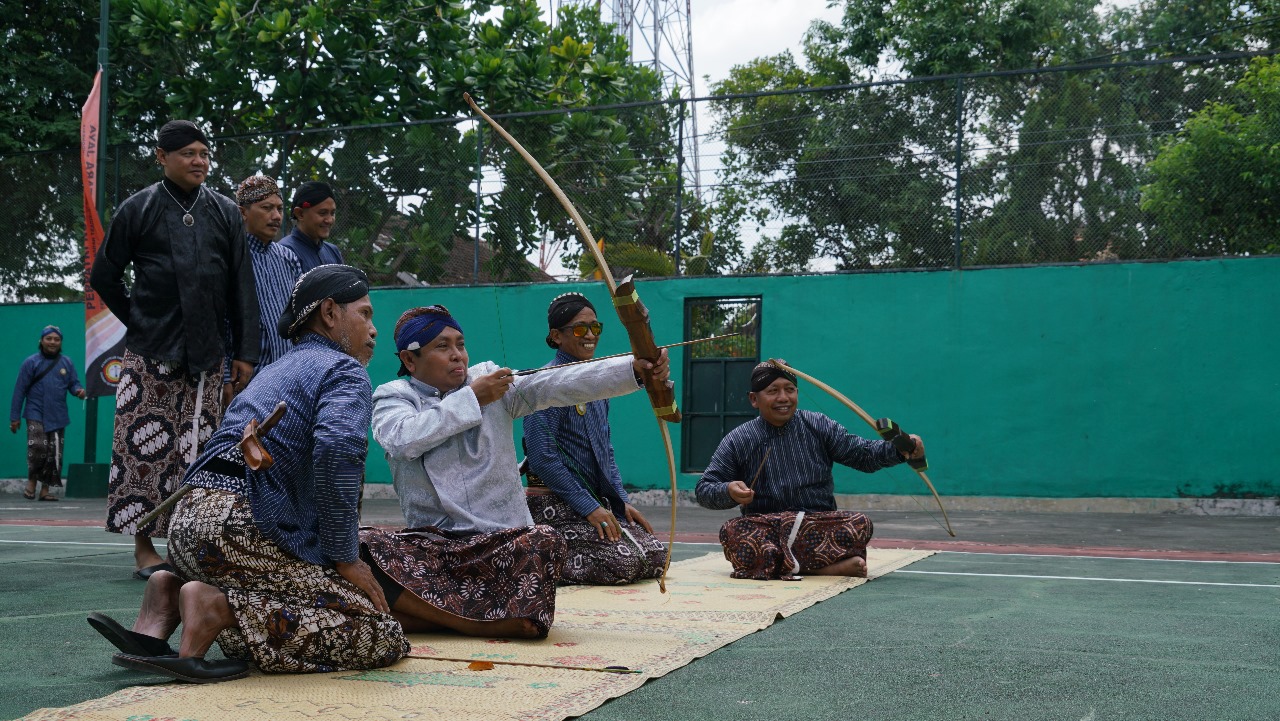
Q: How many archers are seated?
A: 2